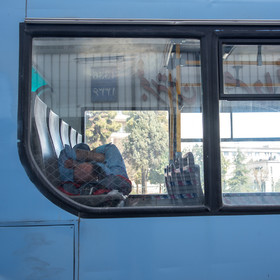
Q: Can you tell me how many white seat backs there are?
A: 5